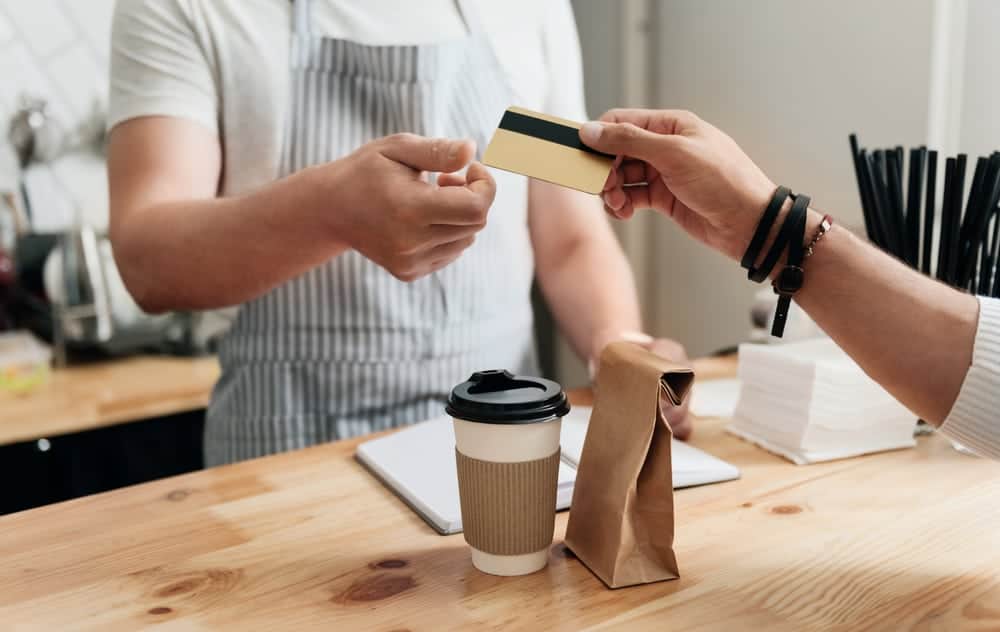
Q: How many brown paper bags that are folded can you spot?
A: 1